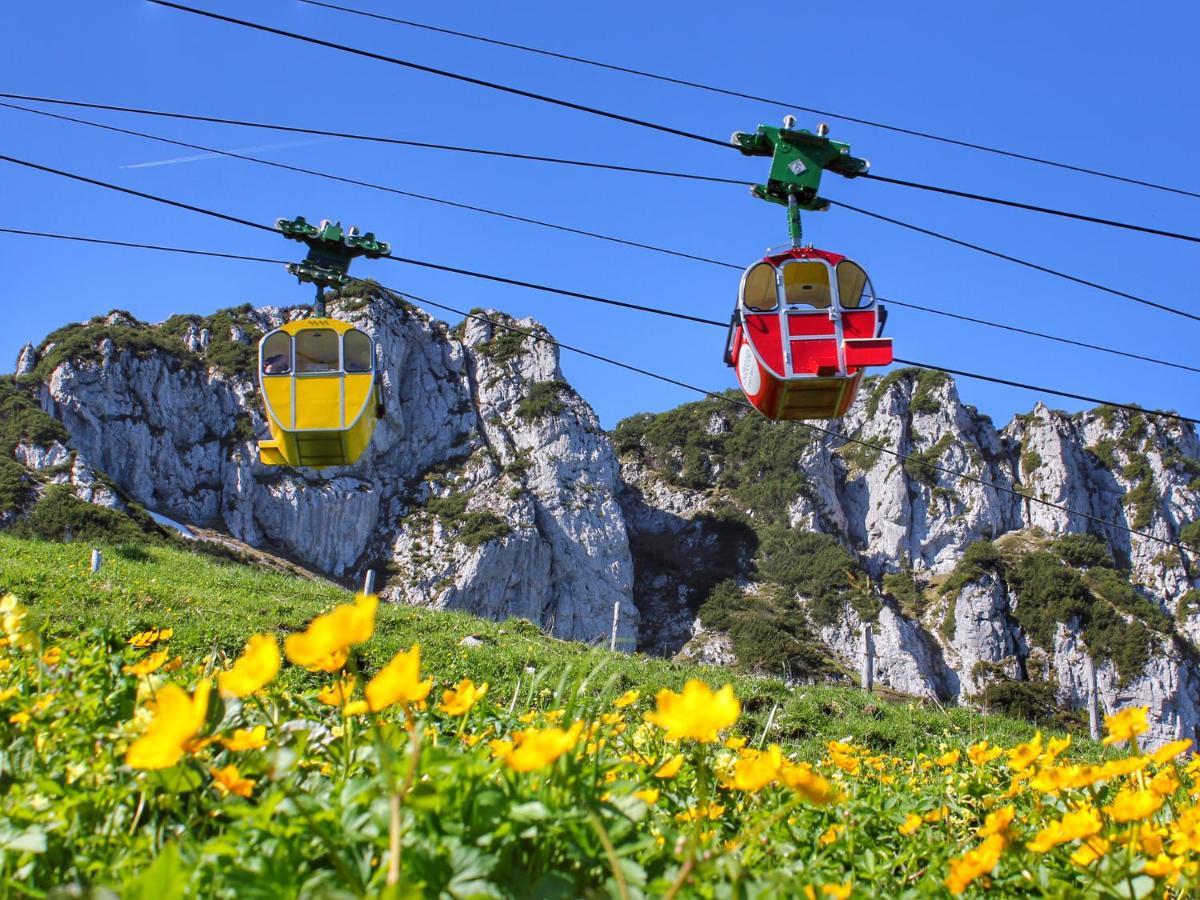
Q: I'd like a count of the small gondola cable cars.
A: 2